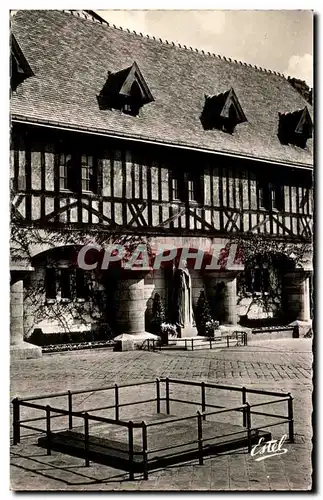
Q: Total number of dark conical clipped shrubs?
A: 2